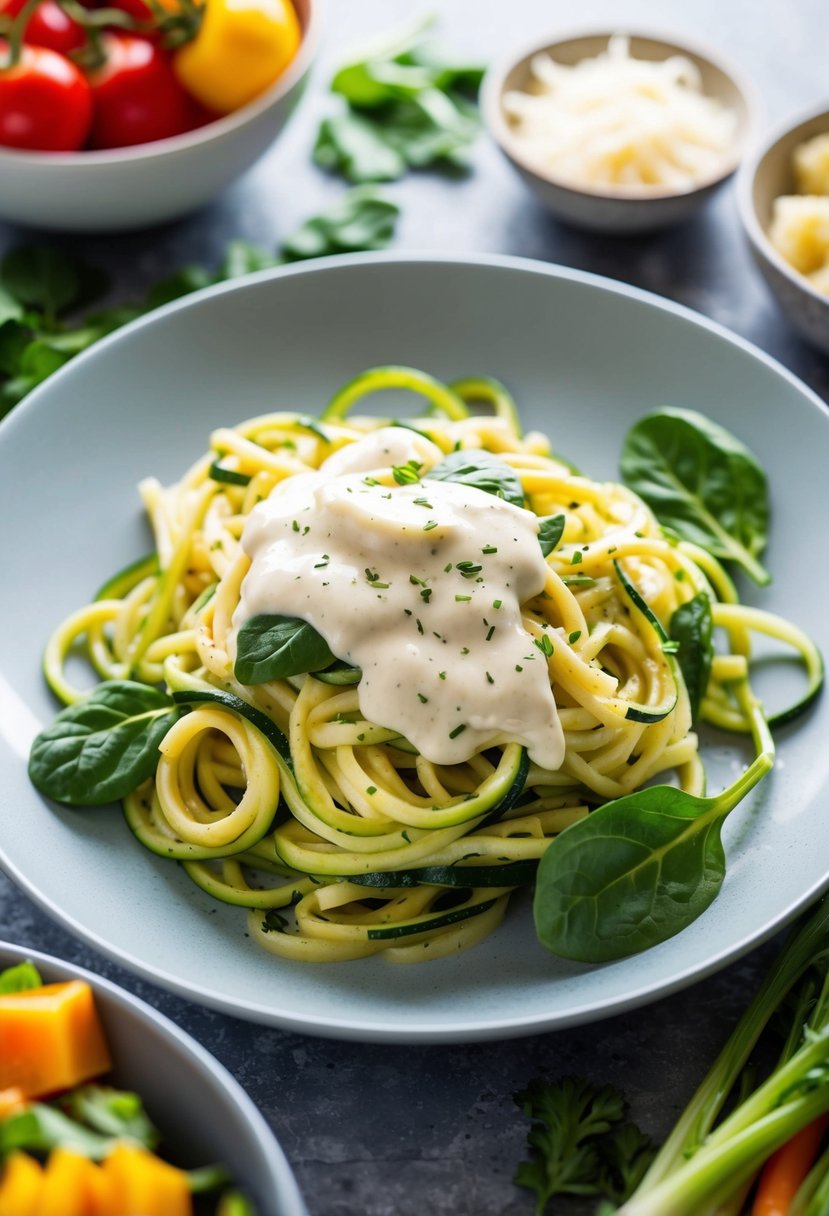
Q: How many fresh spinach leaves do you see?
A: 7